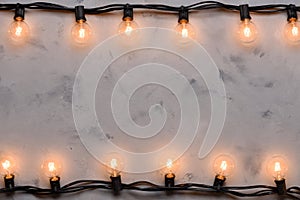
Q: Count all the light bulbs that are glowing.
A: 12